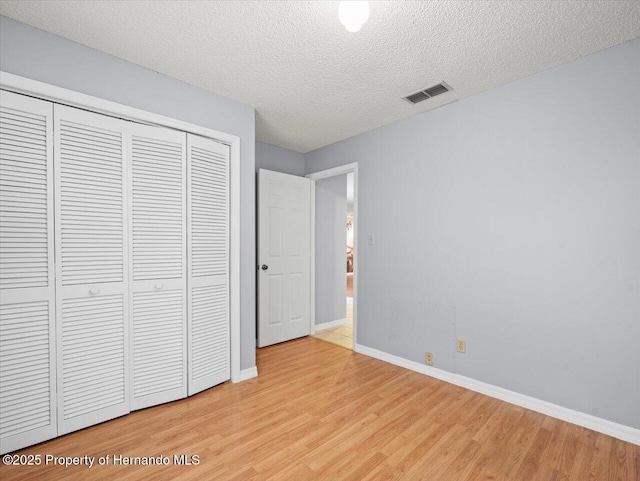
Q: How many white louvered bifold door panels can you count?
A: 4